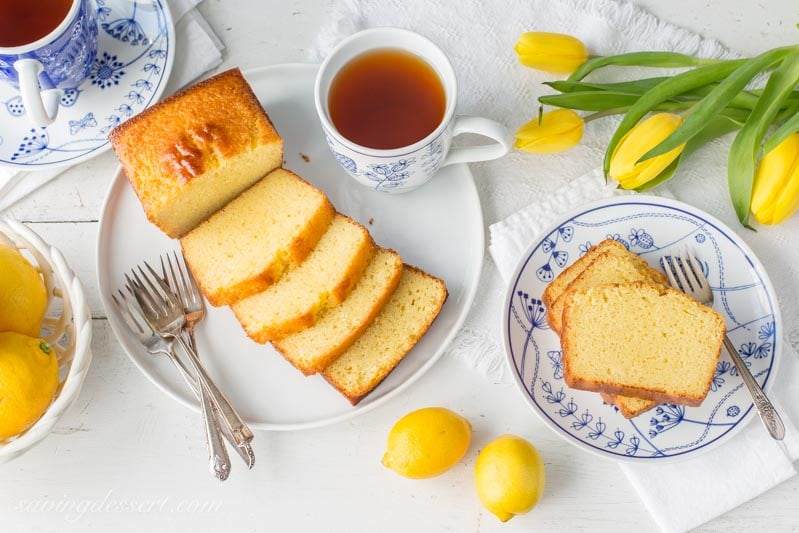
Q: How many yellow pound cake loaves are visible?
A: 1